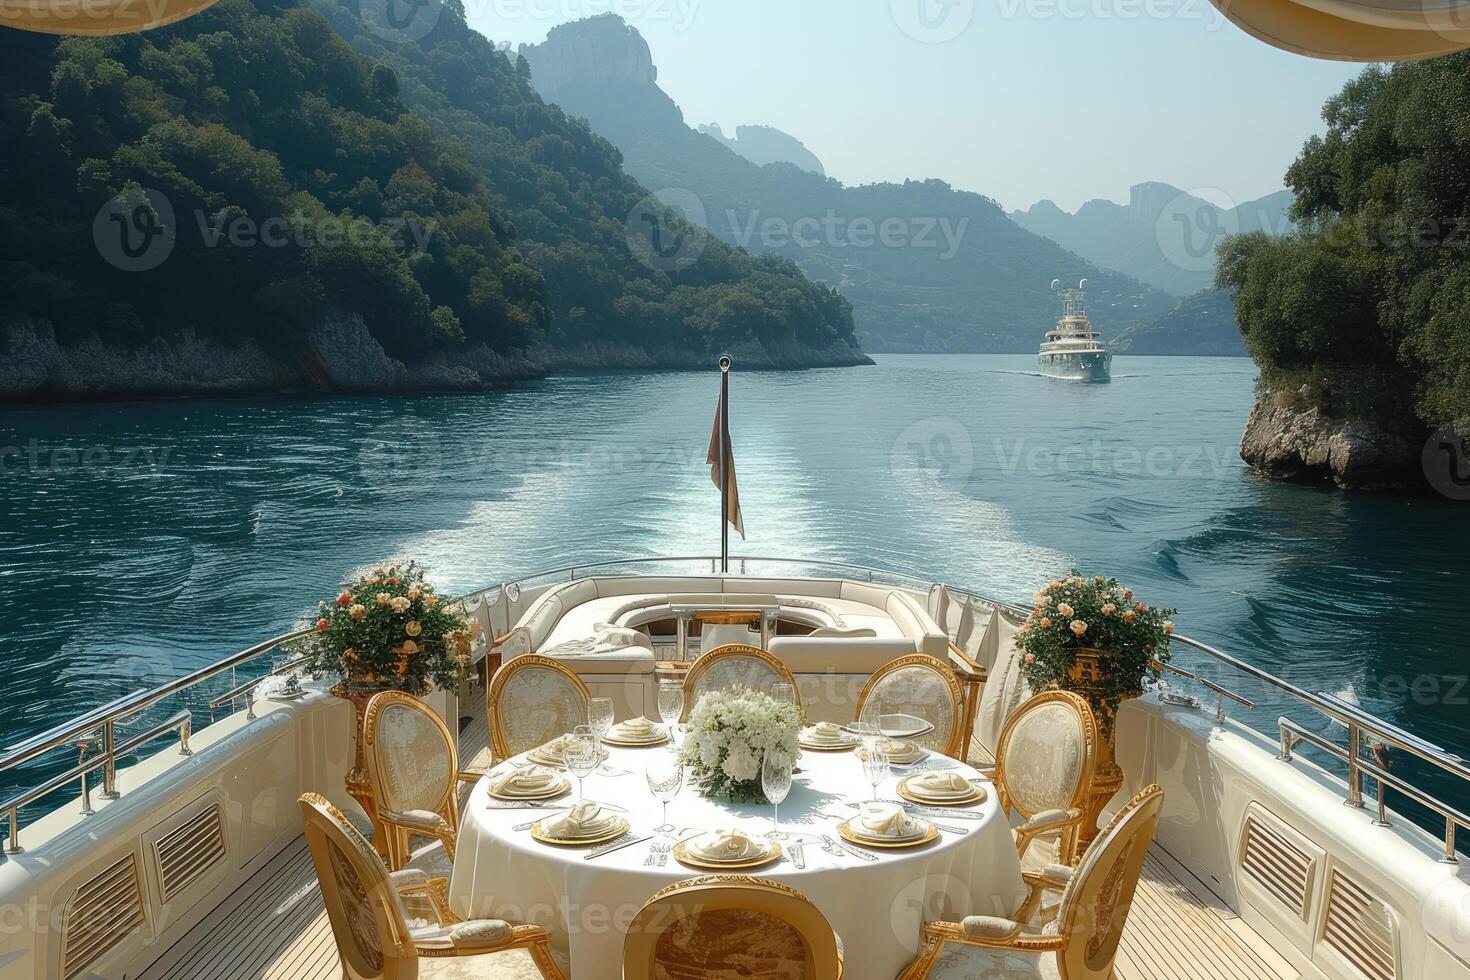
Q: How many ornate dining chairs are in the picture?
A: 8